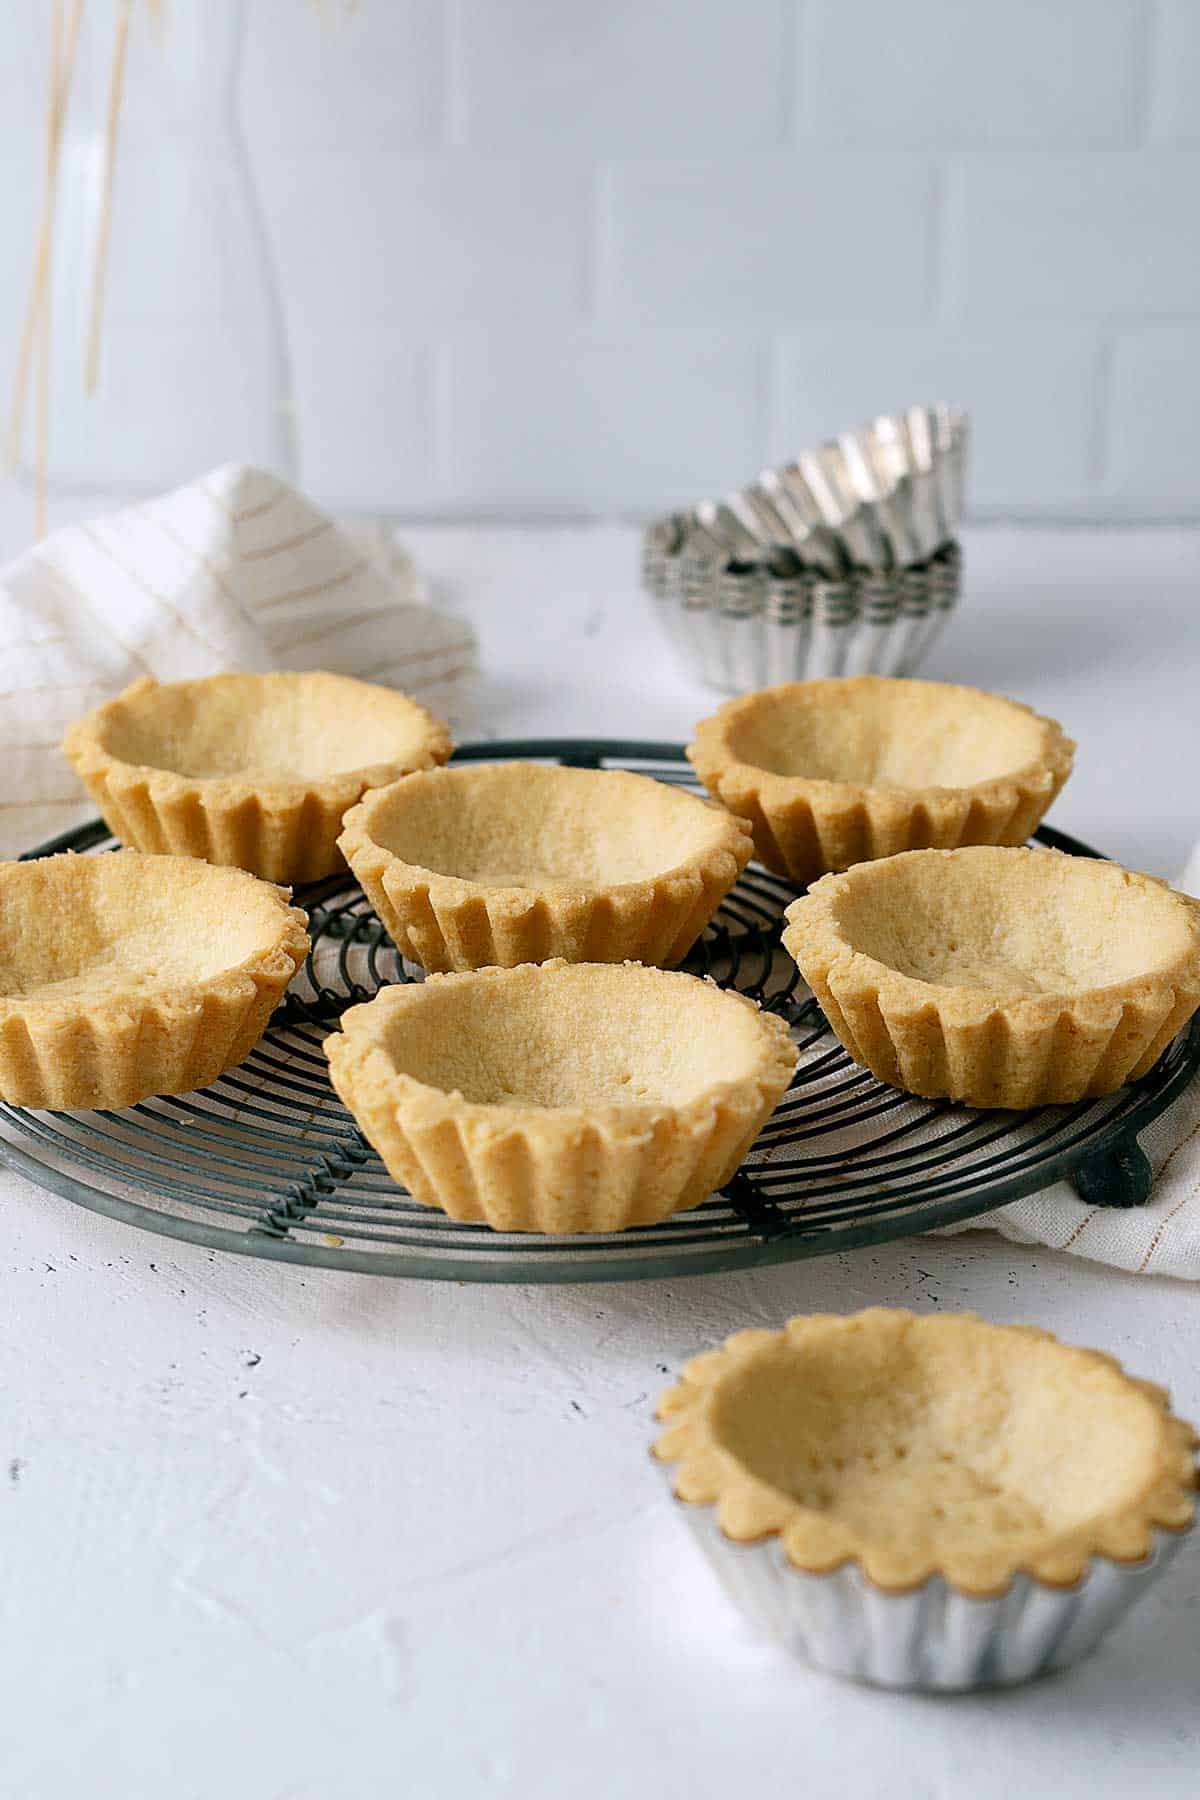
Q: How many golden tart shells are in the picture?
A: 7